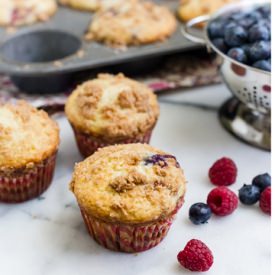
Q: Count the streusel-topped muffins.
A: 7